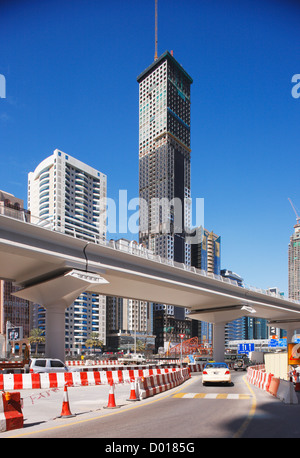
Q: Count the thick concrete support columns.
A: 3